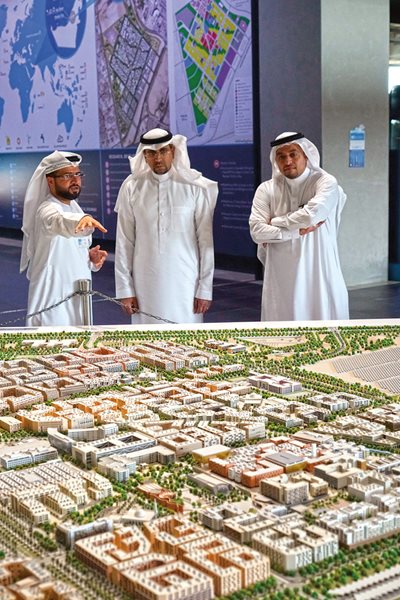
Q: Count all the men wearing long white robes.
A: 3